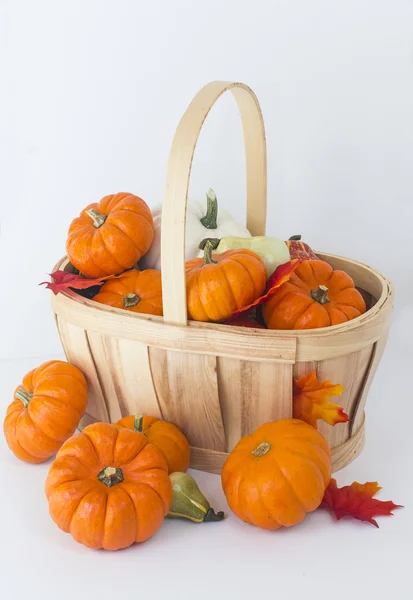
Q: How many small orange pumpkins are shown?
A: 8